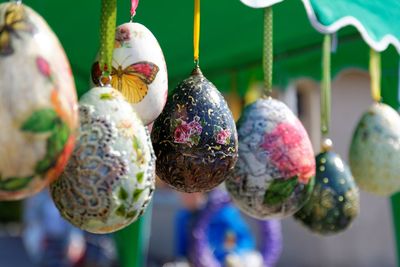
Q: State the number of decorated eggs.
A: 7